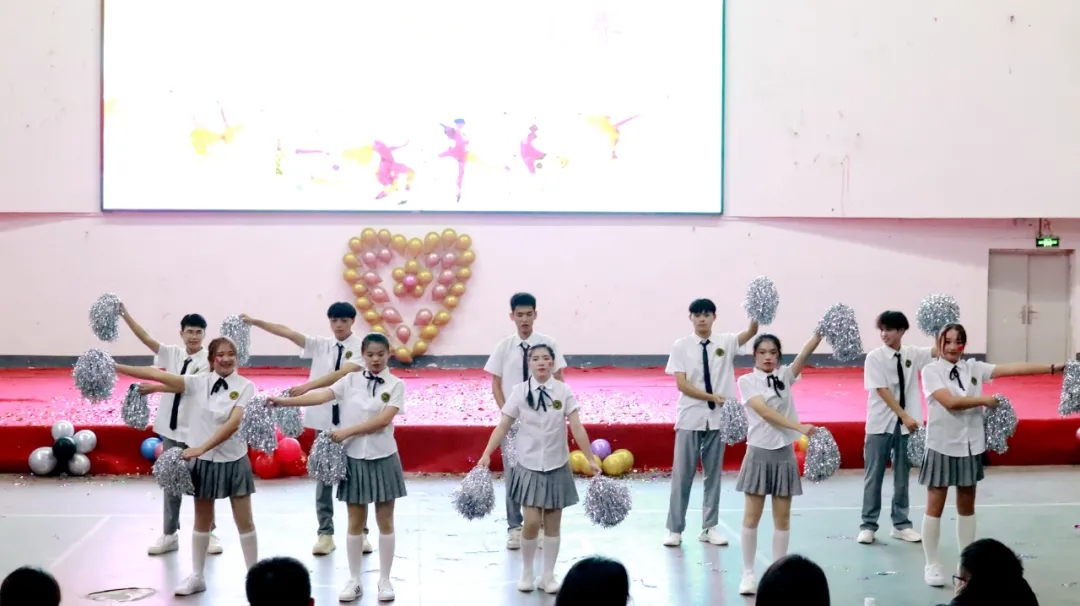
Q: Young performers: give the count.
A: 10